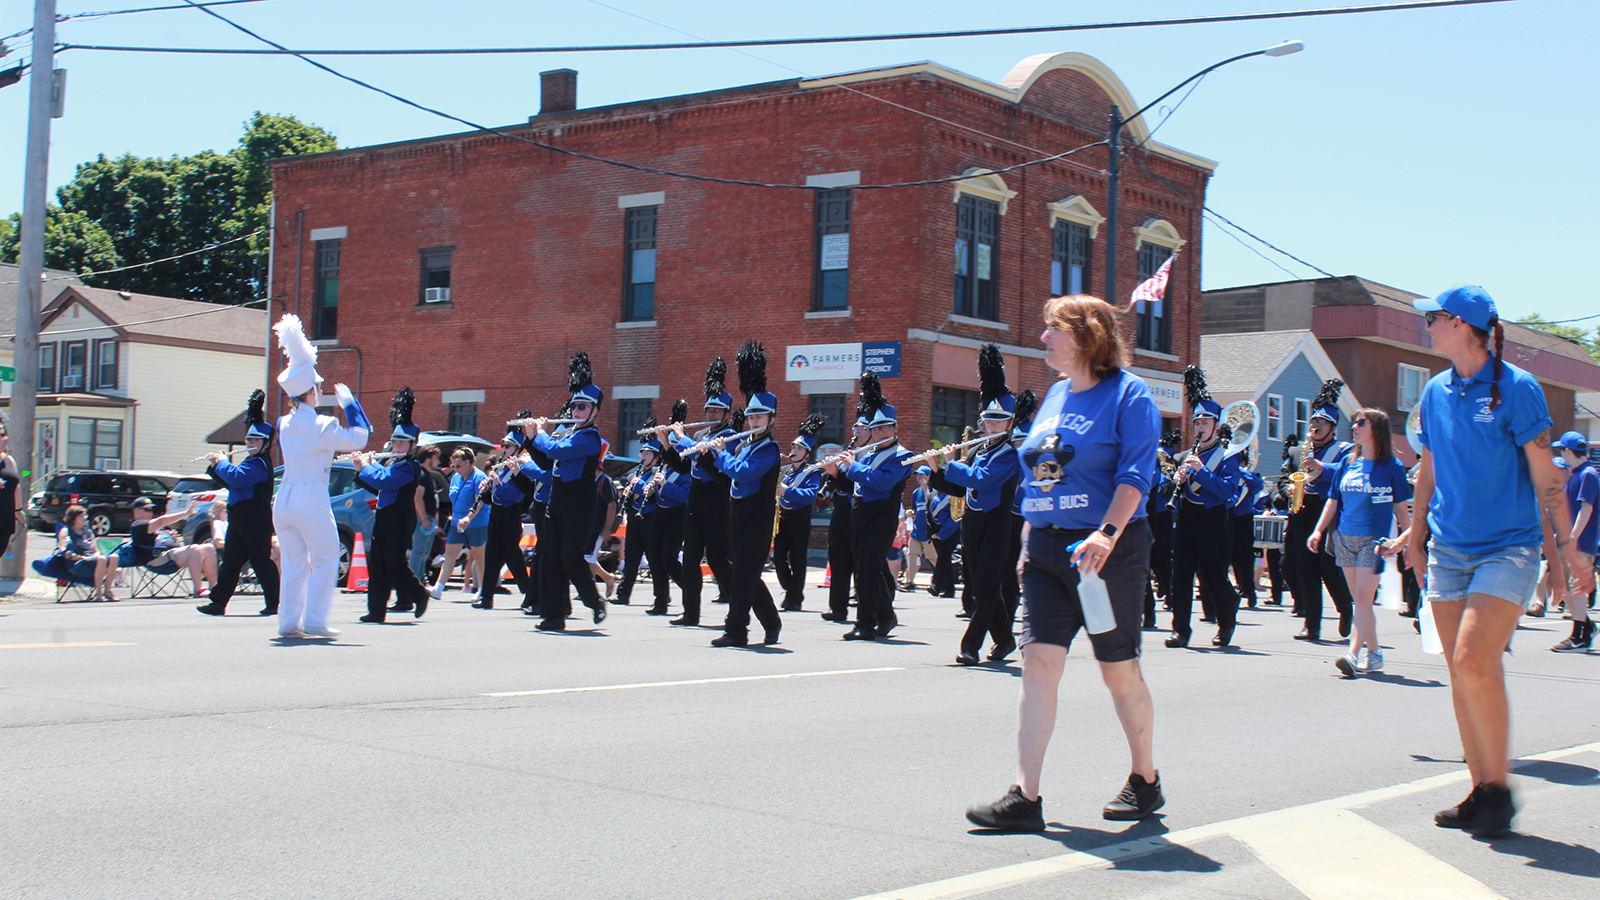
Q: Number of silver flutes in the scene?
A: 8